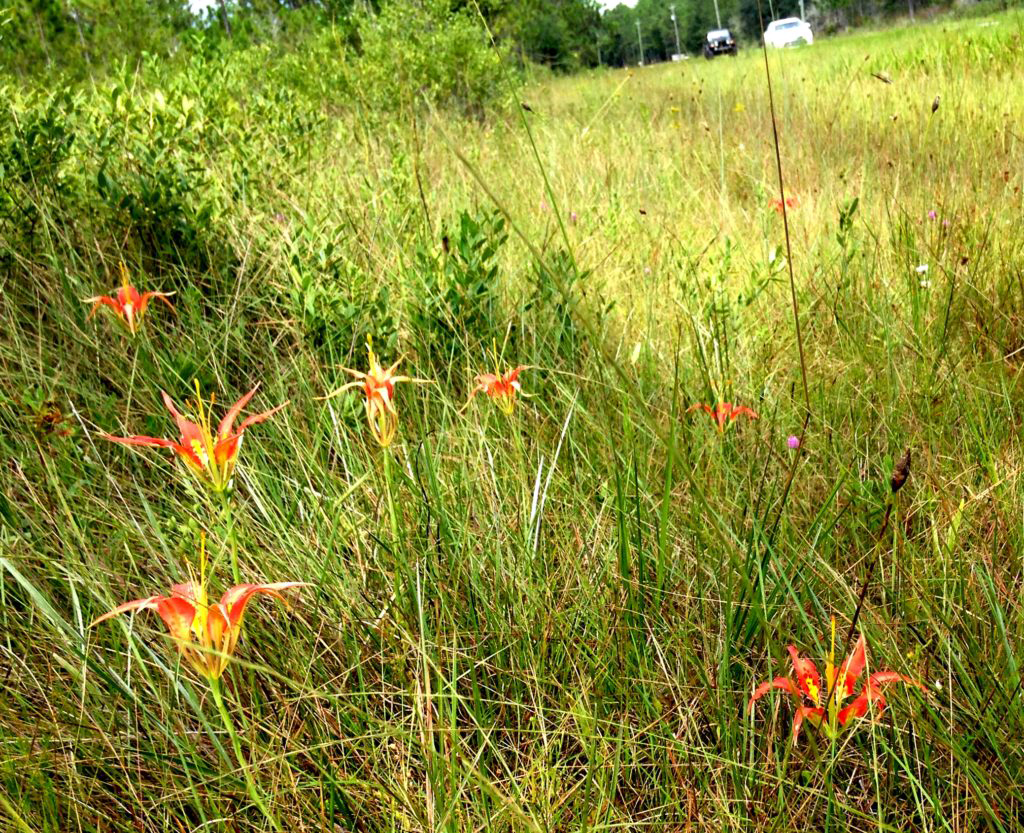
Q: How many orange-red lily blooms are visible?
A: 8